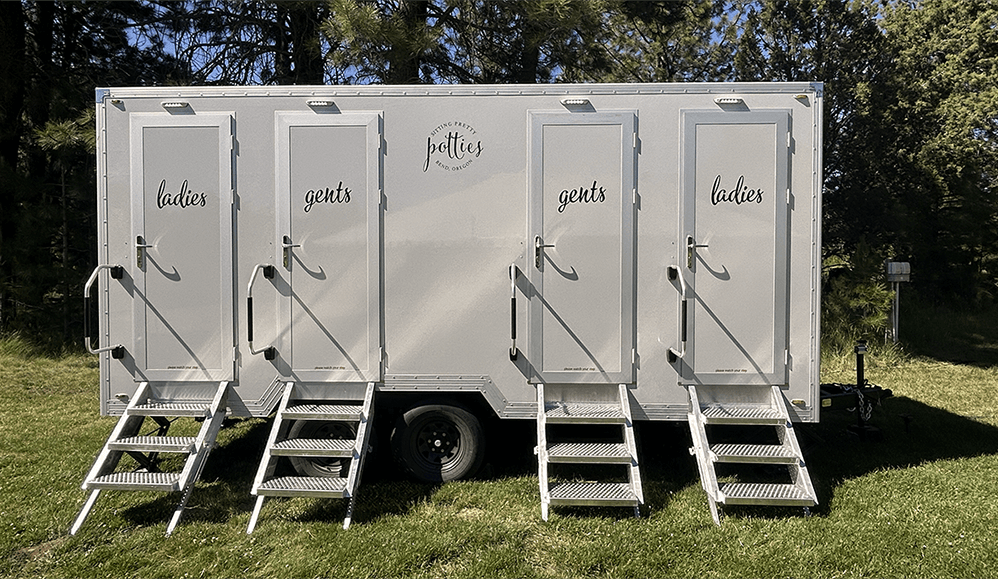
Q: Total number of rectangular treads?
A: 12